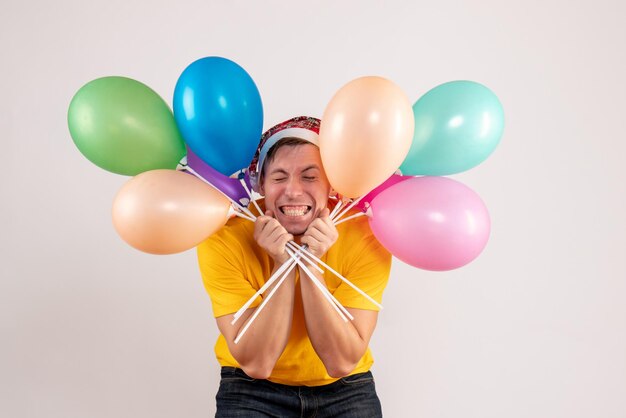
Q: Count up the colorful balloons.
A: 8